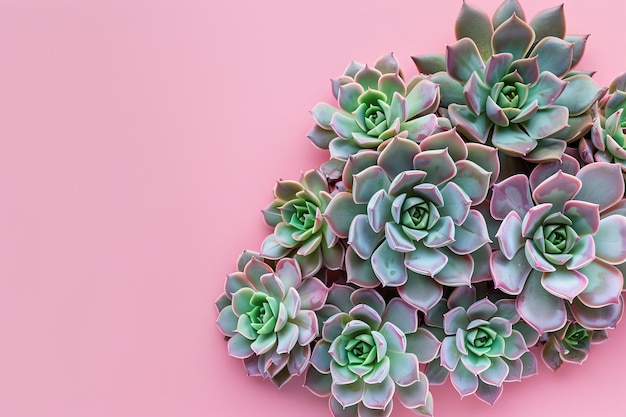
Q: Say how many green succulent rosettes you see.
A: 10